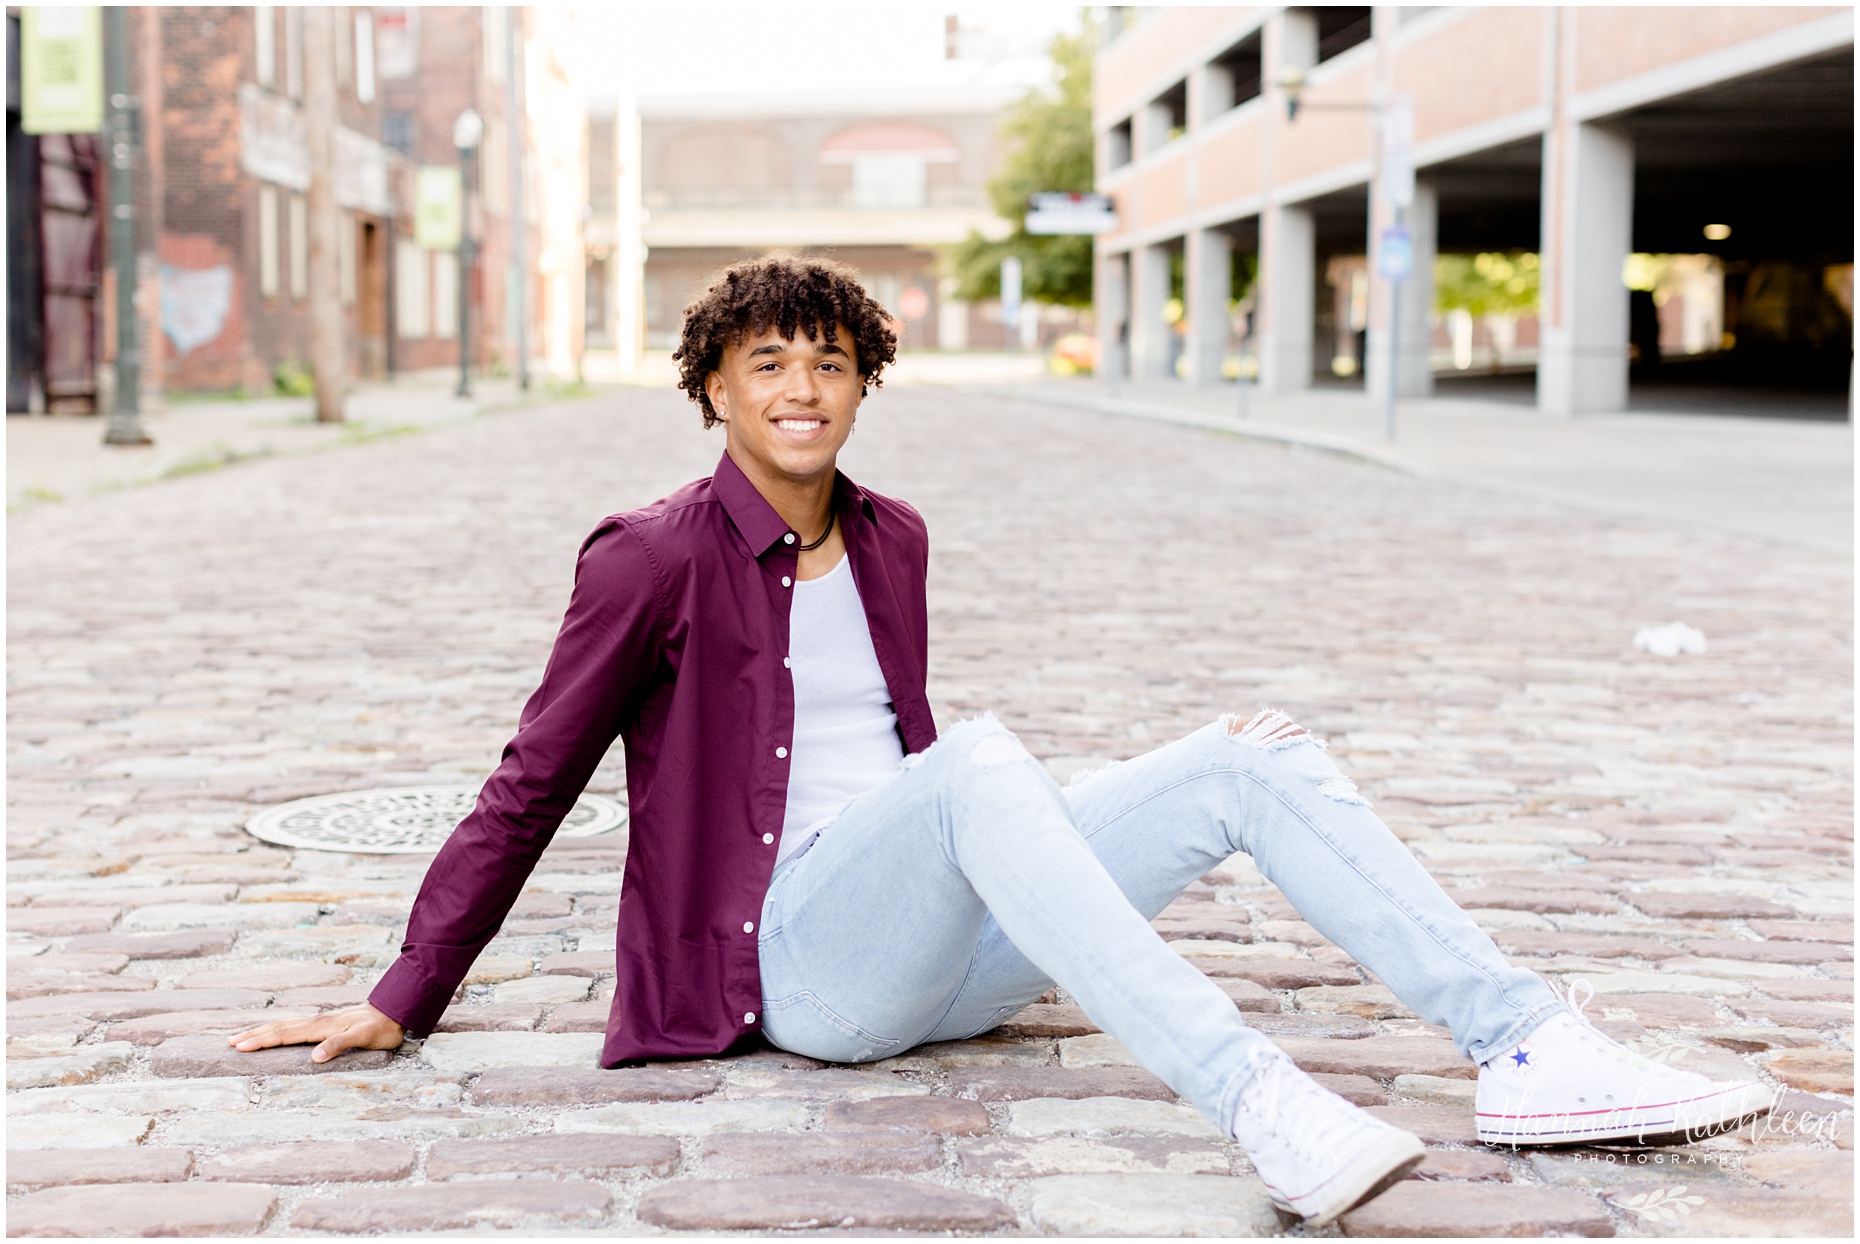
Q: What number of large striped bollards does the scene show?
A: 0